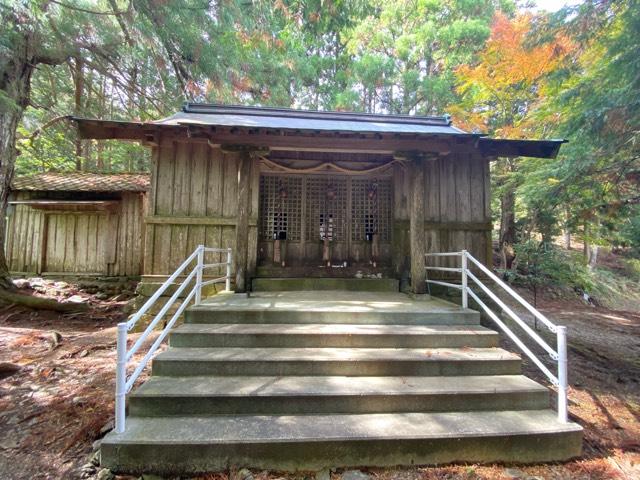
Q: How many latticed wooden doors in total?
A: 3